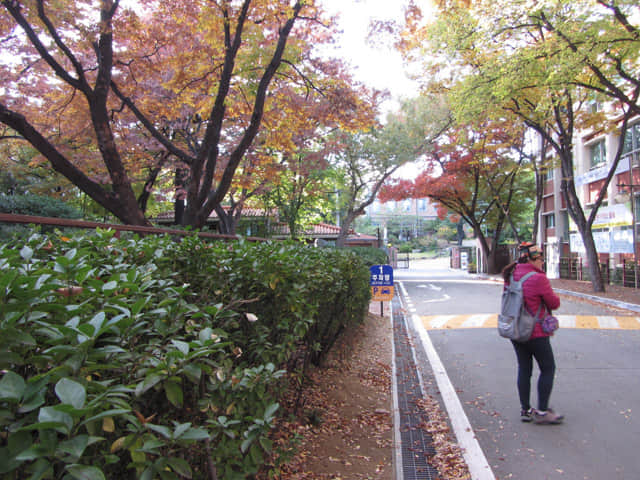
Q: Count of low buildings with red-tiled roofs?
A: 2